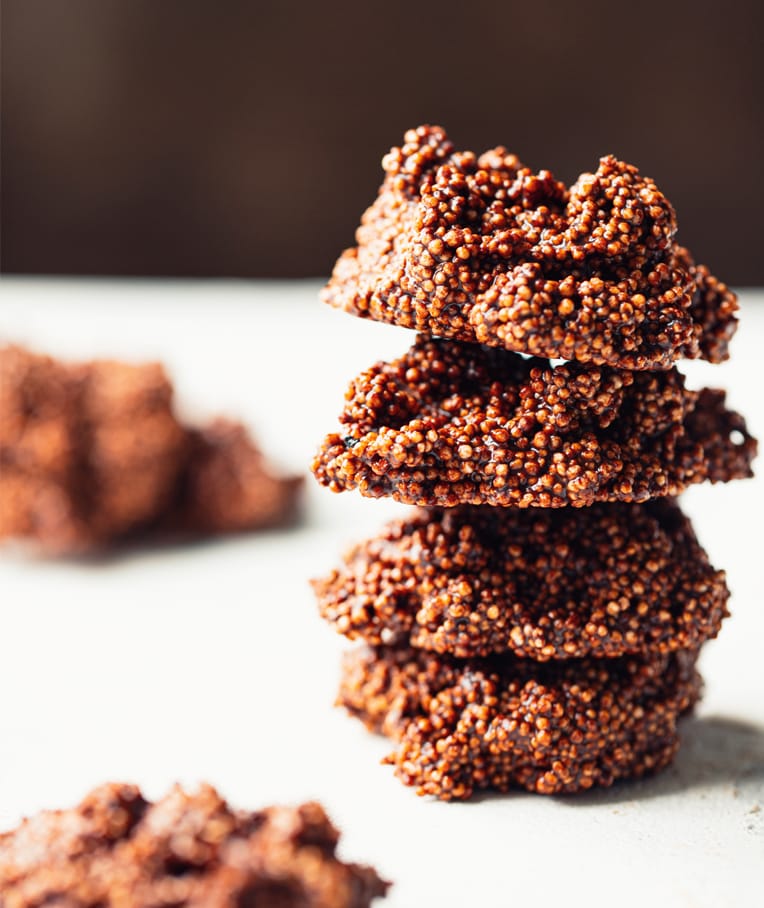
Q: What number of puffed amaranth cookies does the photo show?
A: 6